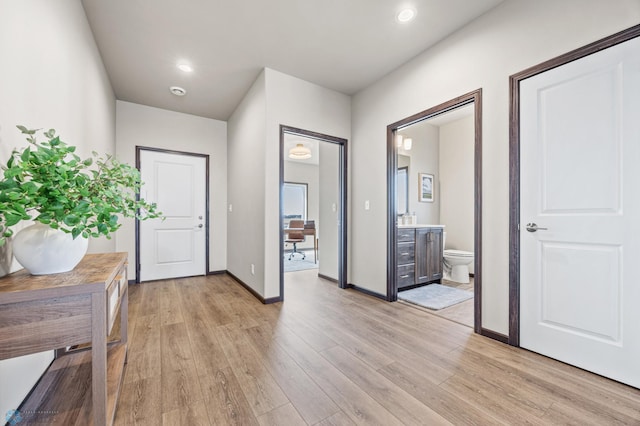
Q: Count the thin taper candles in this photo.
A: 0